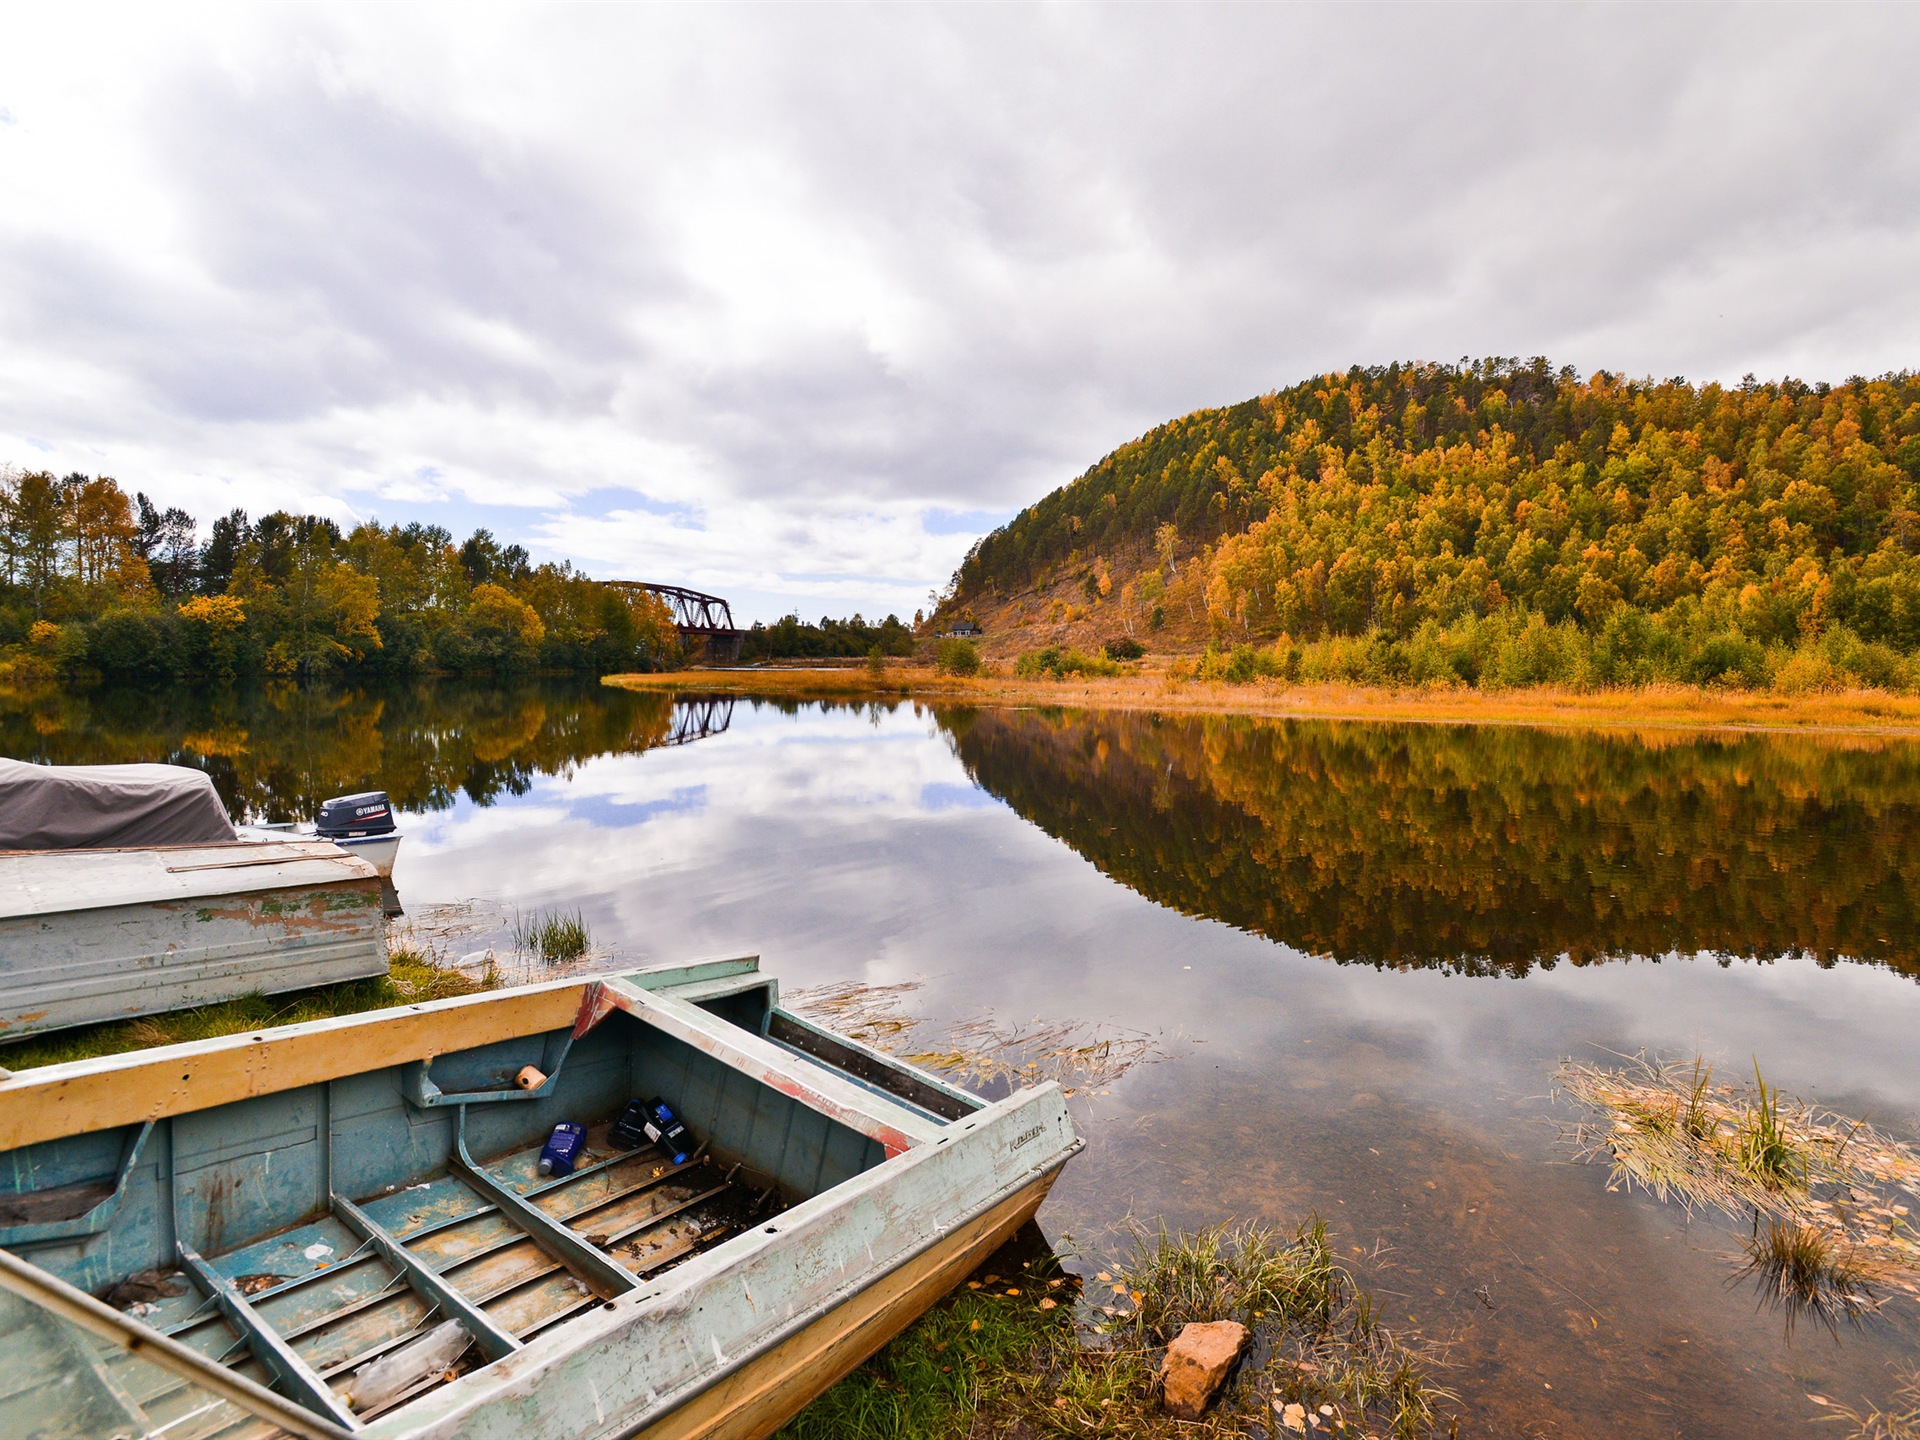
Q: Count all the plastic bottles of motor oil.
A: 3